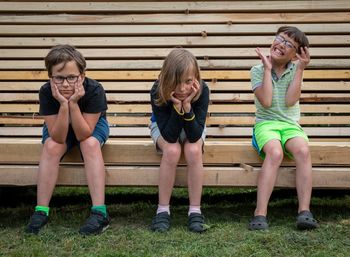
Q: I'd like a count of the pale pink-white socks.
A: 2